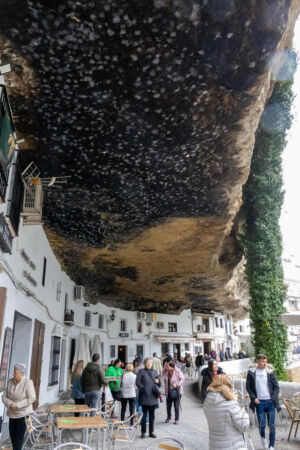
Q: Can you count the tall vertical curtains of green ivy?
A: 1